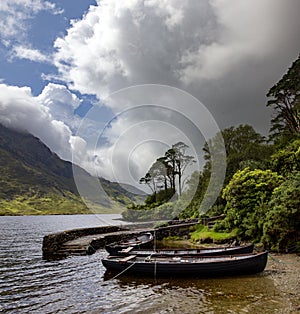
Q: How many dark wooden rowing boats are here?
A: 3